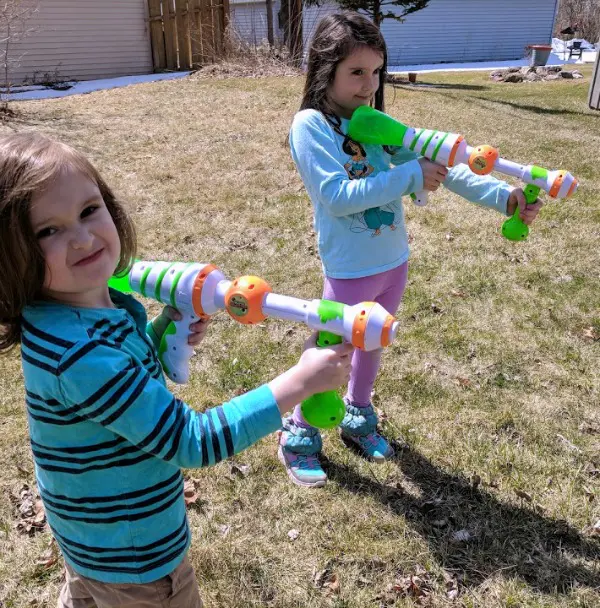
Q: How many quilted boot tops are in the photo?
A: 2